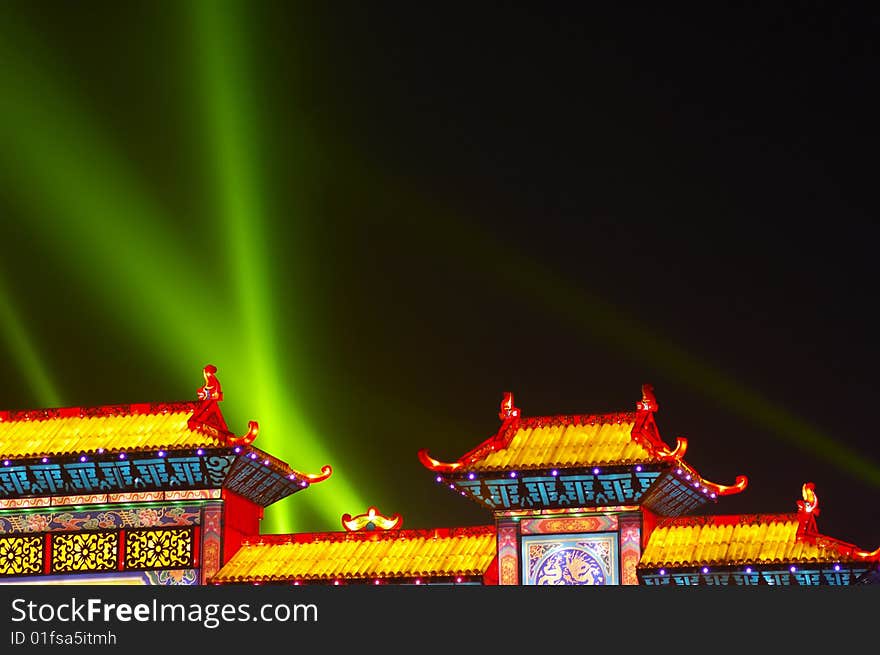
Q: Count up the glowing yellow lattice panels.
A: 3